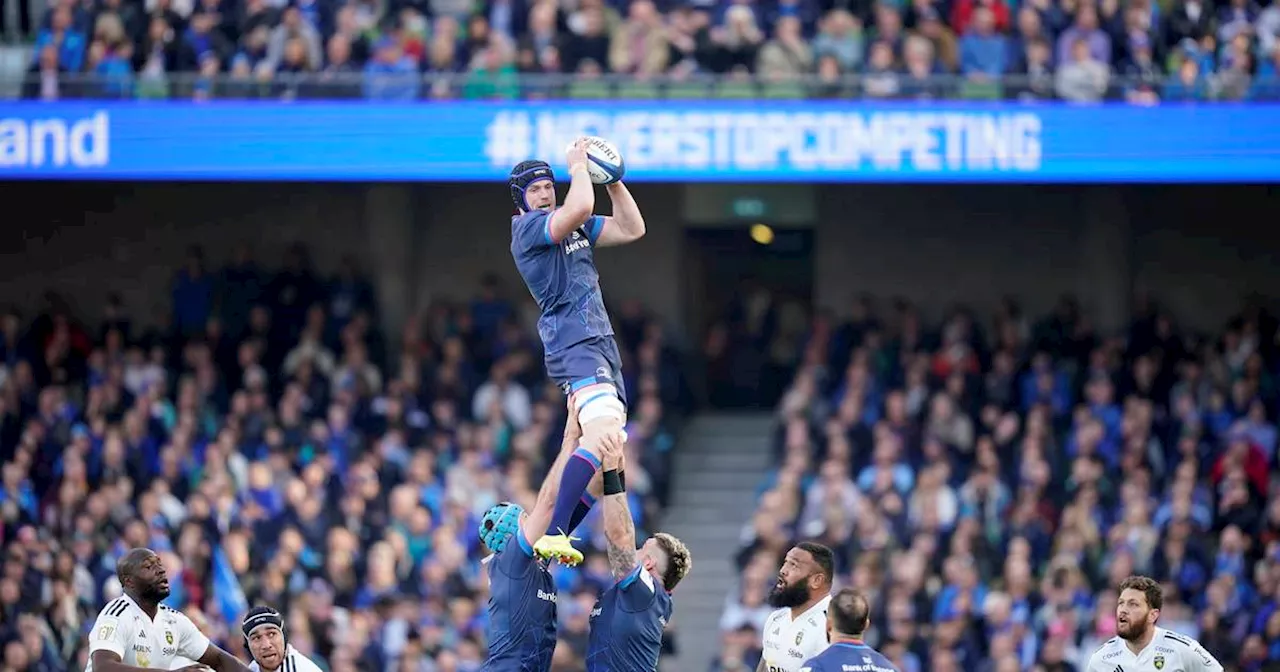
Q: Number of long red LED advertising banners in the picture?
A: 0